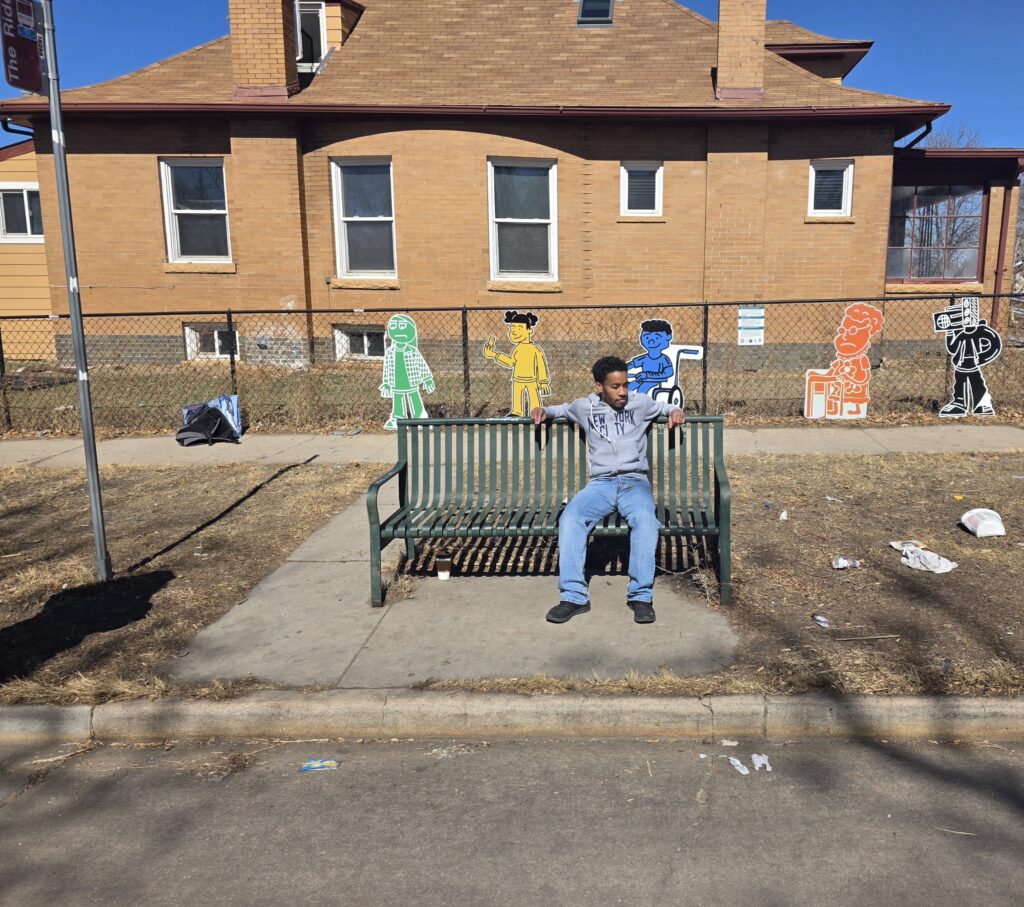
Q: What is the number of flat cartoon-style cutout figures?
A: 5